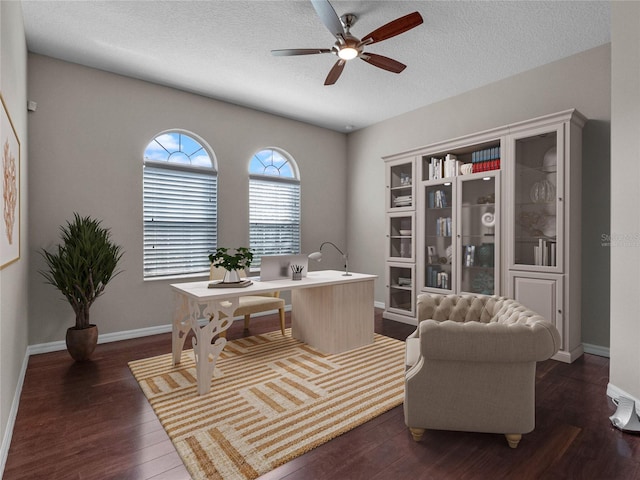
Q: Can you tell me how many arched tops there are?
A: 2